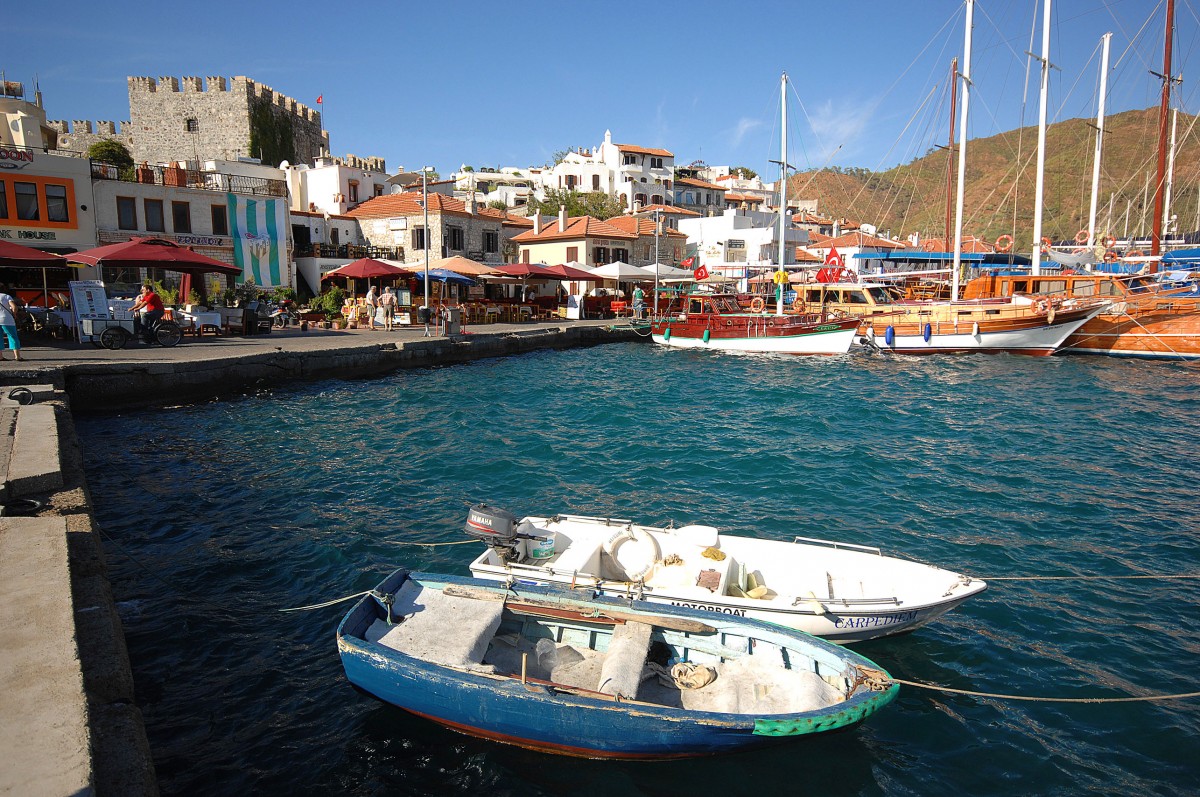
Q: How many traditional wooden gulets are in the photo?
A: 3